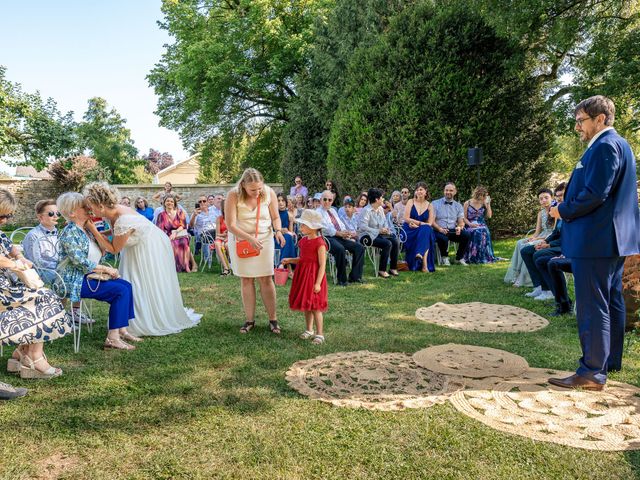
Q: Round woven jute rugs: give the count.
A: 4